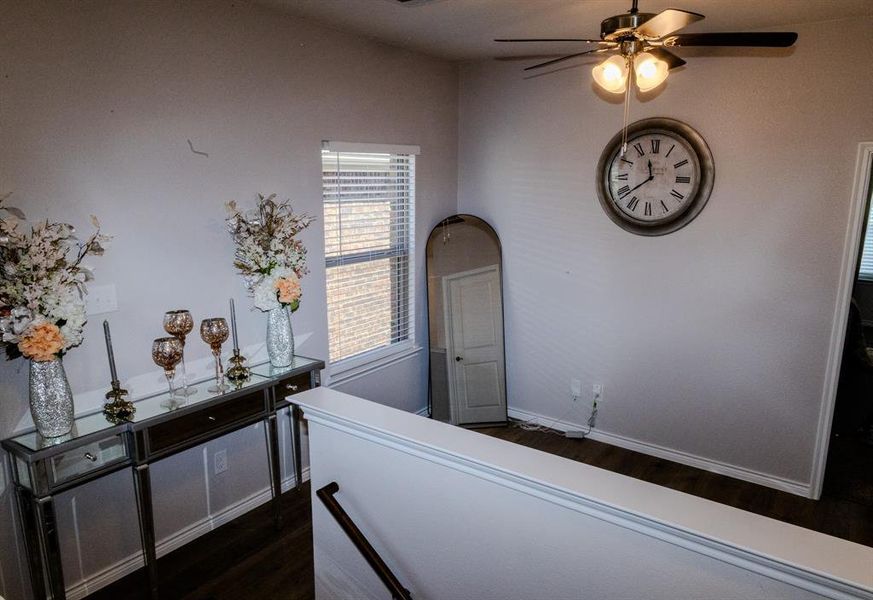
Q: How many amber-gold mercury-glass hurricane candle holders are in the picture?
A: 3